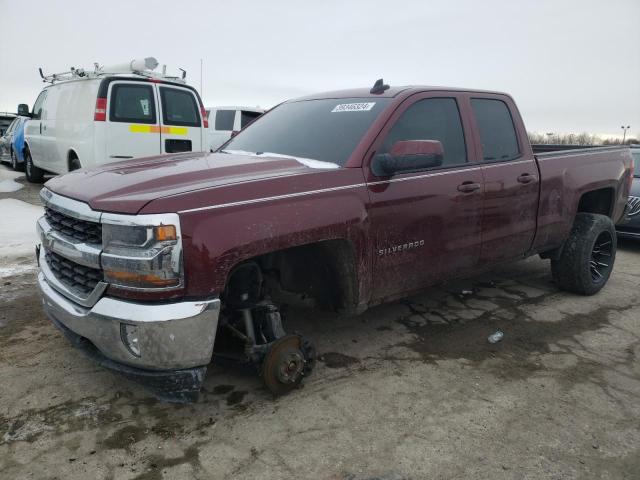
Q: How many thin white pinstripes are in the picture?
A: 1